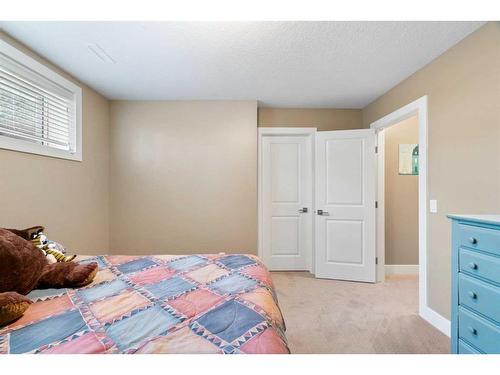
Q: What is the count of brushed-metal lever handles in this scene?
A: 2